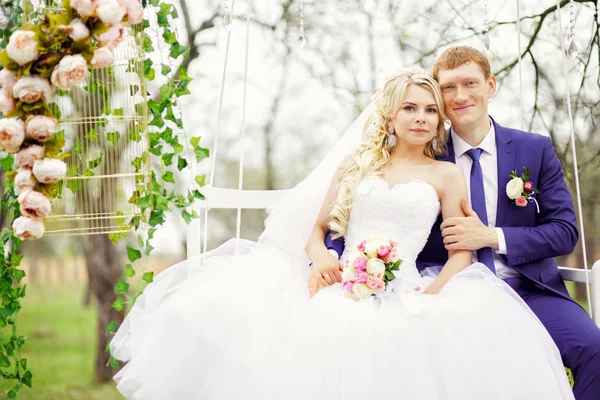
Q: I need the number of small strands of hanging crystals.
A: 4